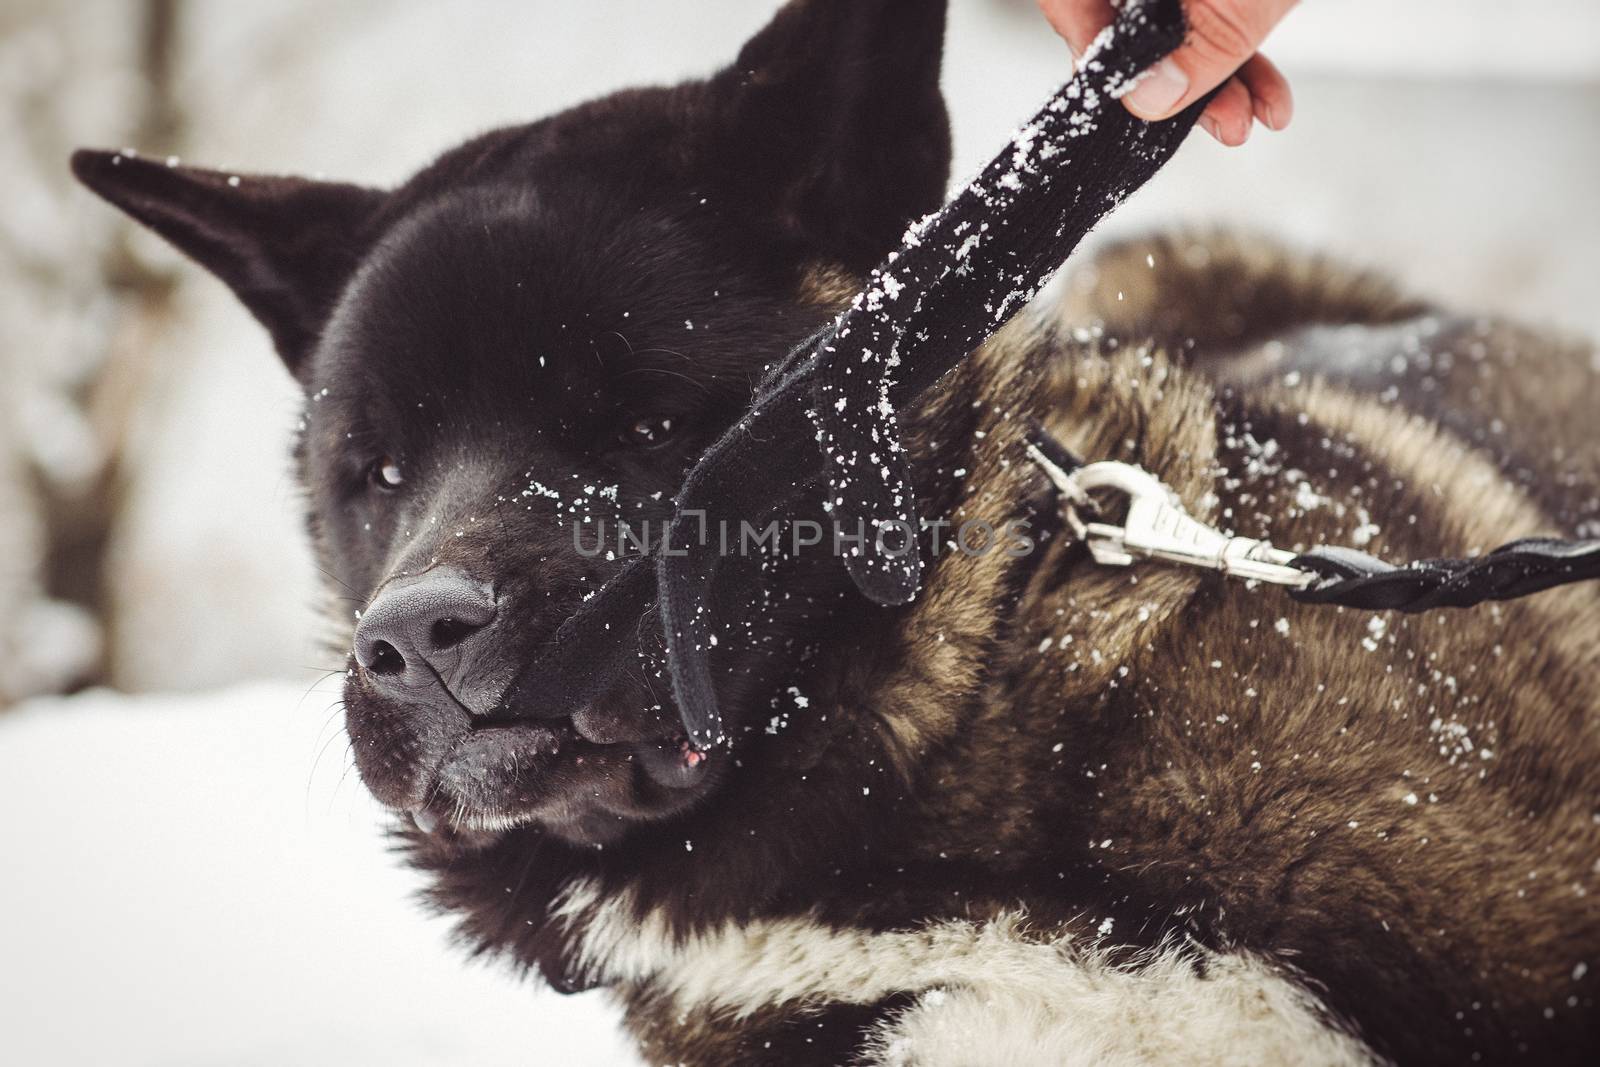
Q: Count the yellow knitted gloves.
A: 0